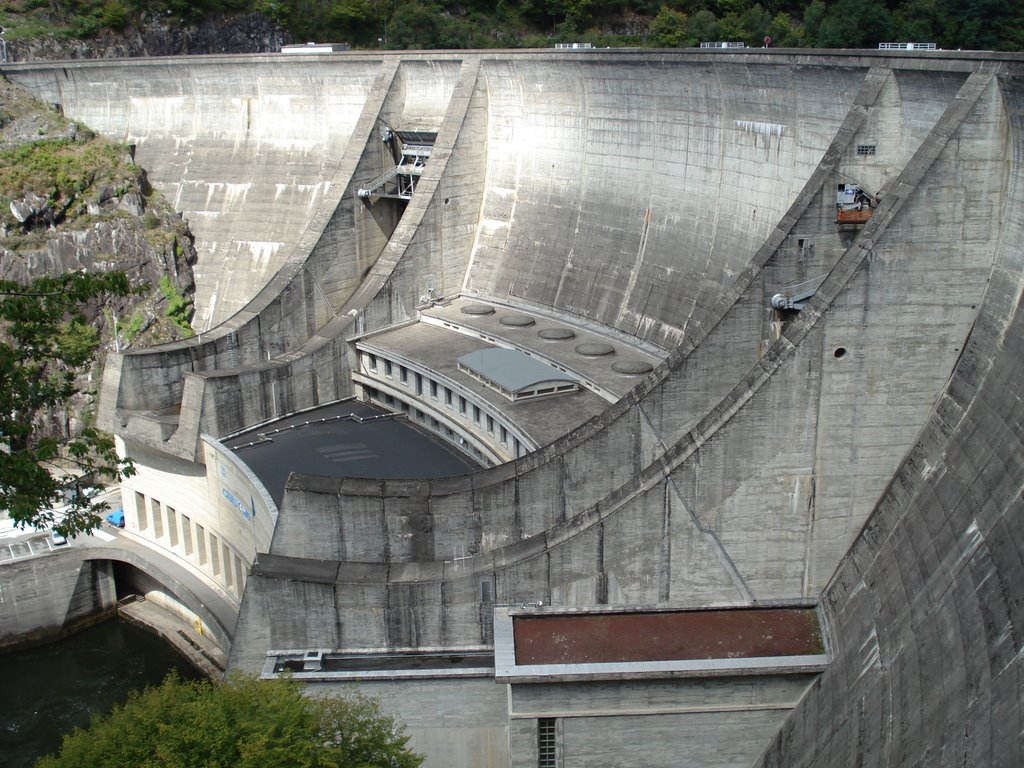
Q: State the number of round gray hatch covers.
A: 5